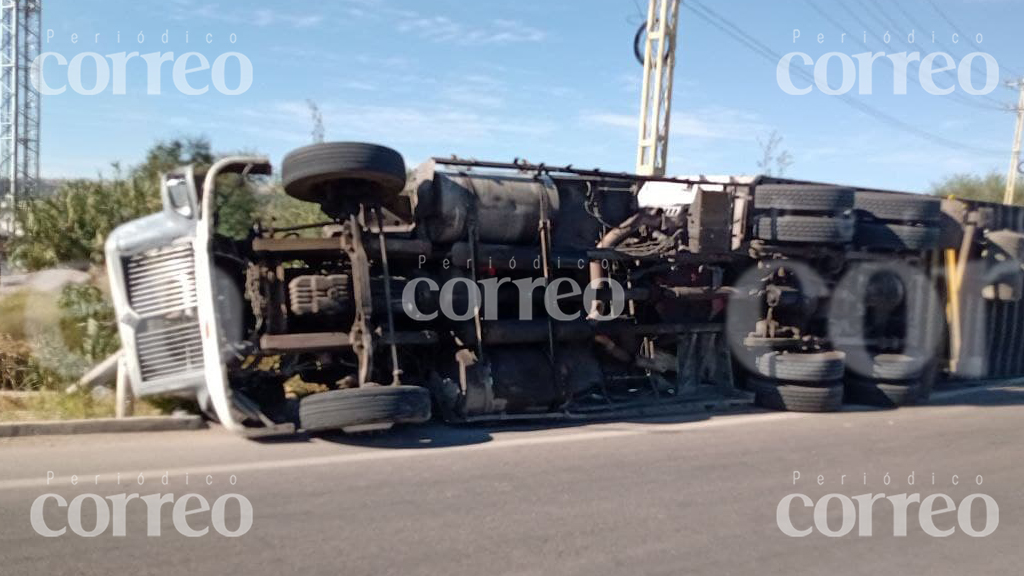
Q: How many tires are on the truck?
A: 10